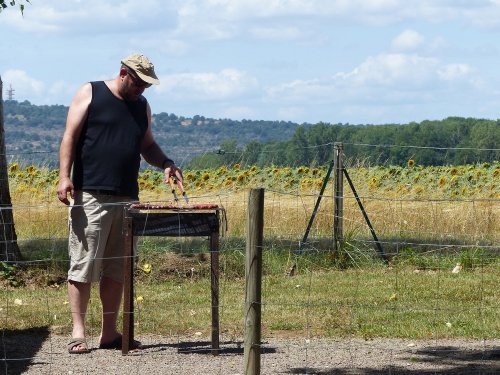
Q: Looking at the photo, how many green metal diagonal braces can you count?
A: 2